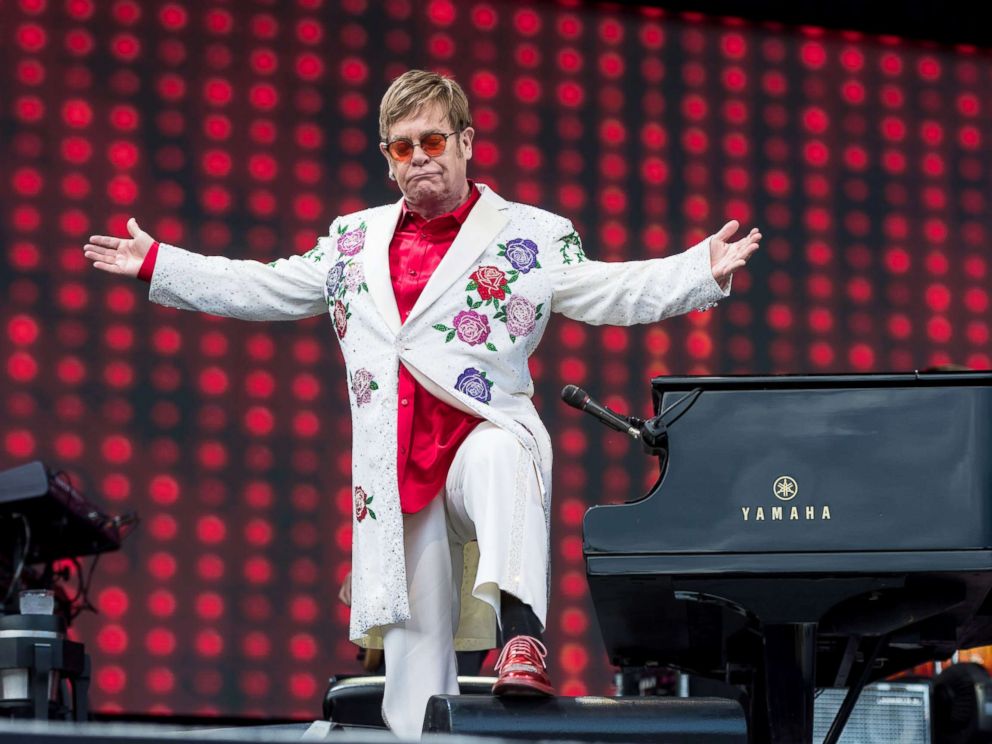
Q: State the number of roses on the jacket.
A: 11